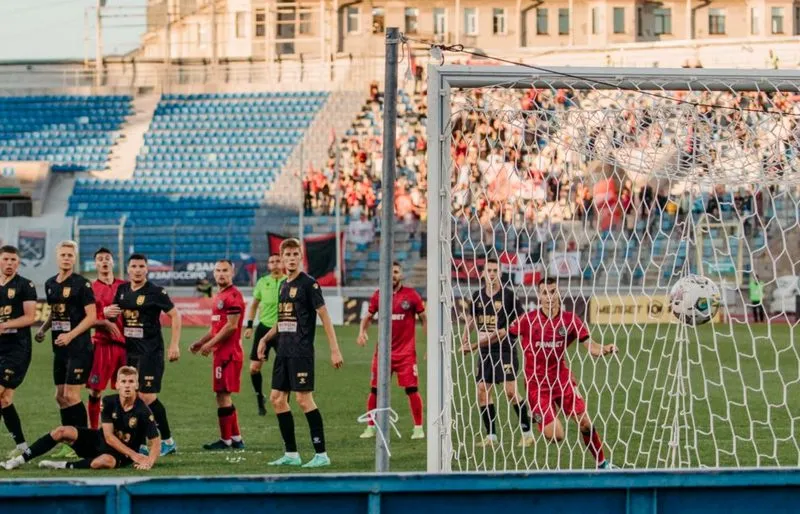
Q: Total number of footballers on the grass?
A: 10